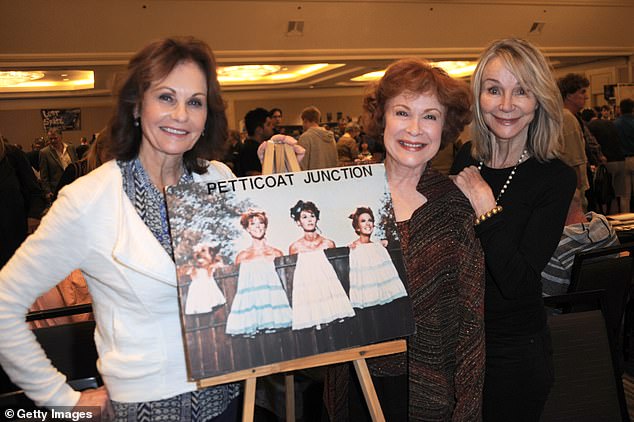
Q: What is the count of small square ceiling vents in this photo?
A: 2